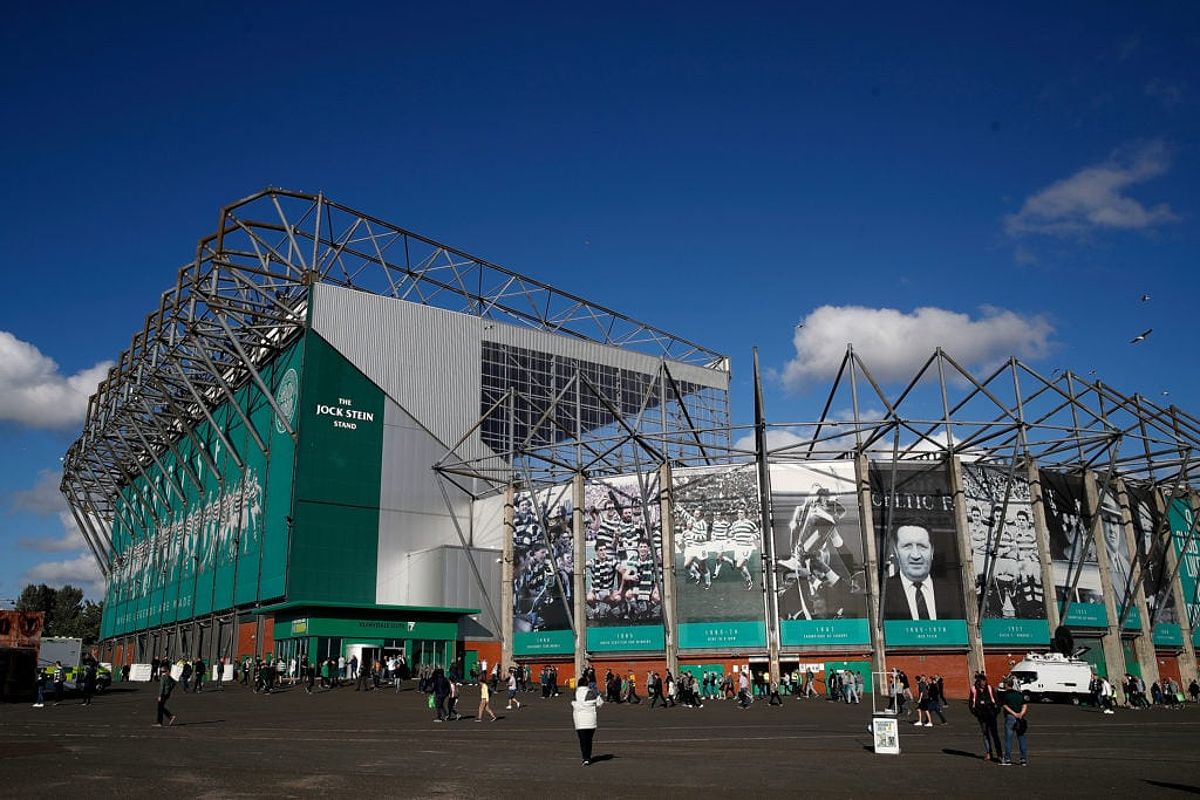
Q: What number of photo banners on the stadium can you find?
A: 9